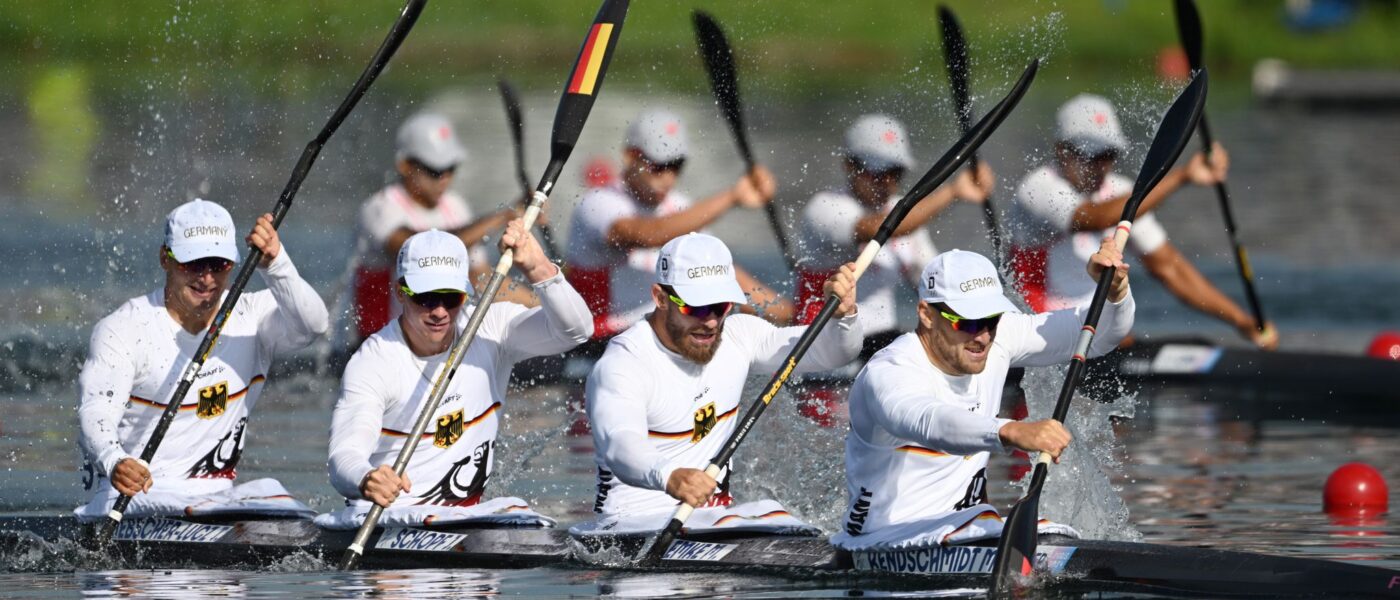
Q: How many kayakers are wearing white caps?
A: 8